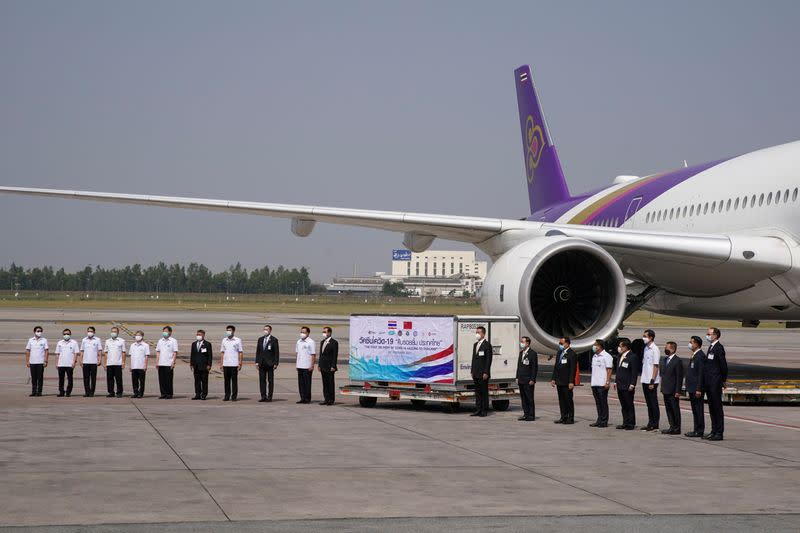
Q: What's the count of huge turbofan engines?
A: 1